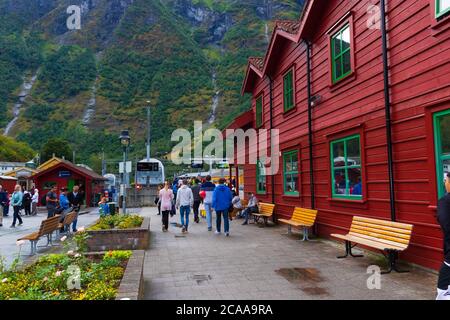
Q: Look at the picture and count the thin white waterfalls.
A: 3